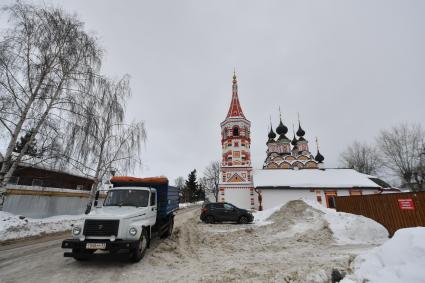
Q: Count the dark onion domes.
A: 5